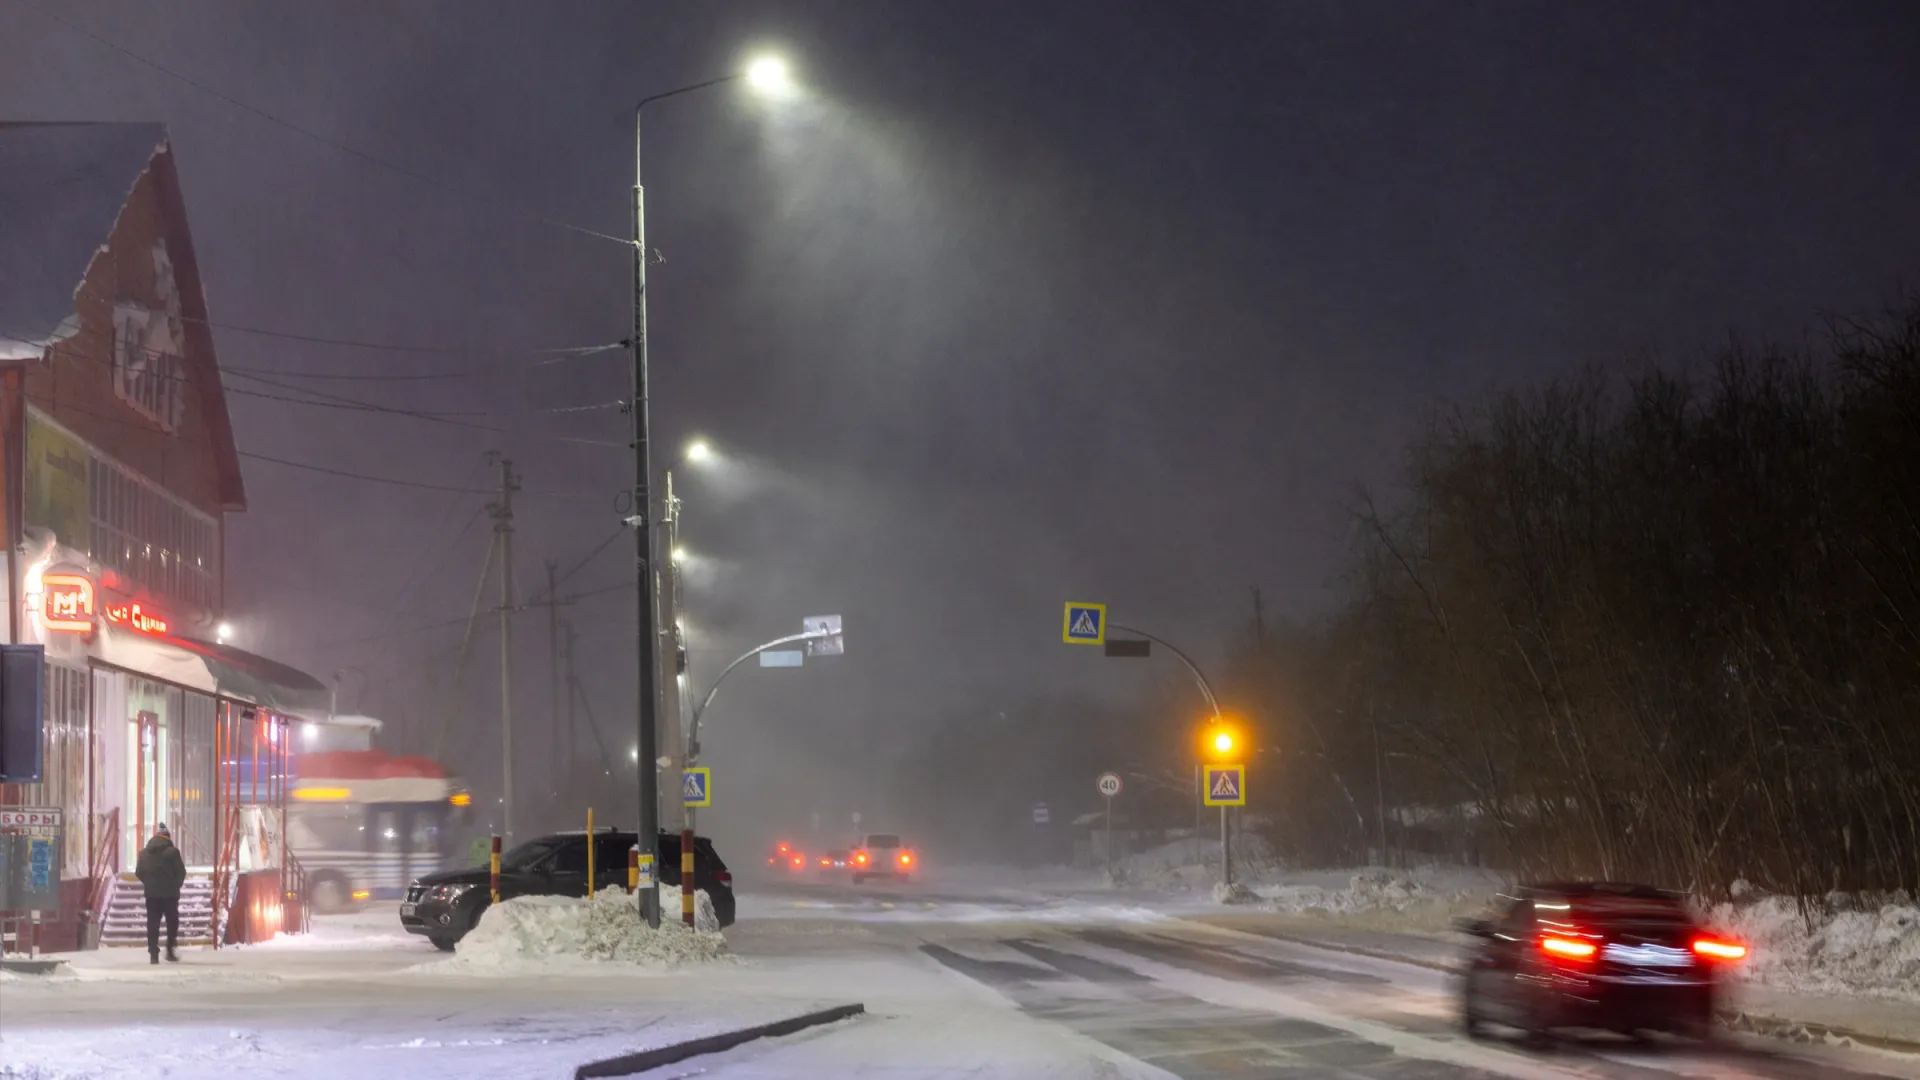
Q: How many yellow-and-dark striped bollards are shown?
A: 3